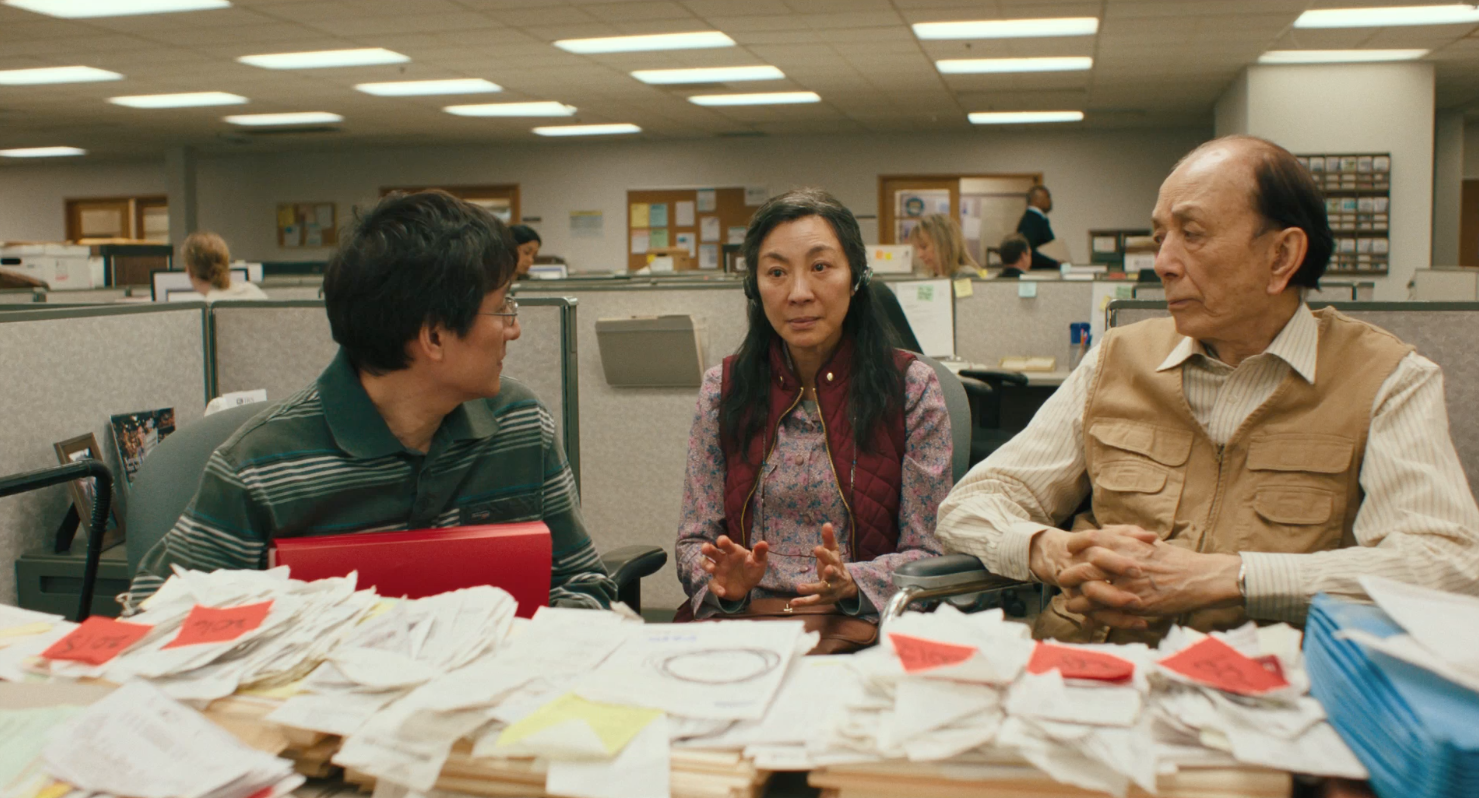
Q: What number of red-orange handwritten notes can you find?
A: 5